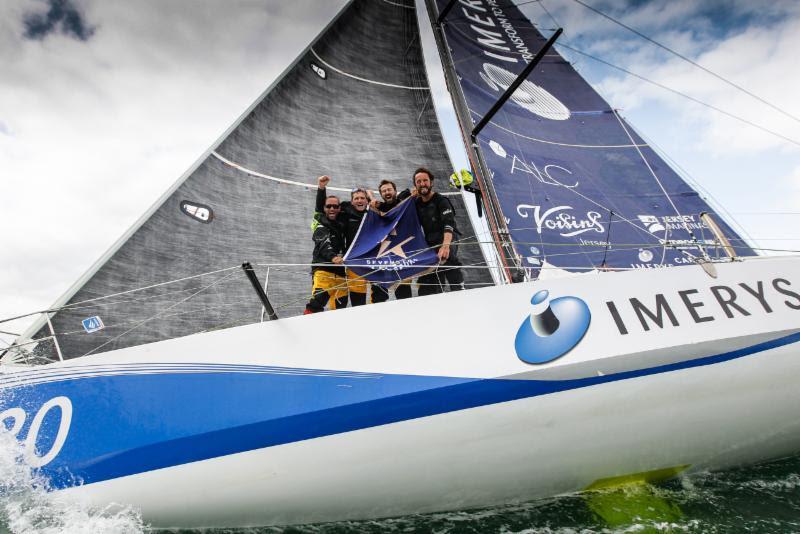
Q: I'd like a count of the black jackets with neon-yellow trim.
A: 1